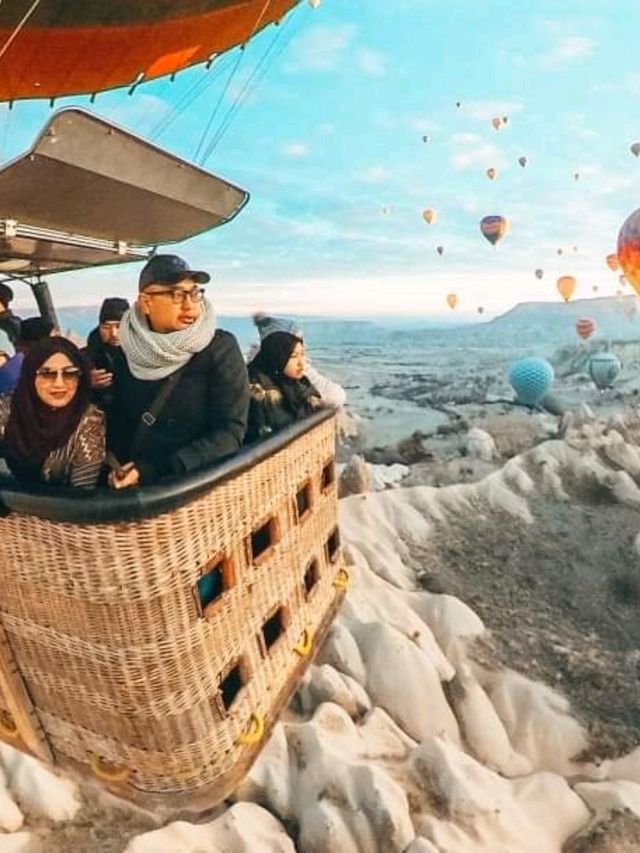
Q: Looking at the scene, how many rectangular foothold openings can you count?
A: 8